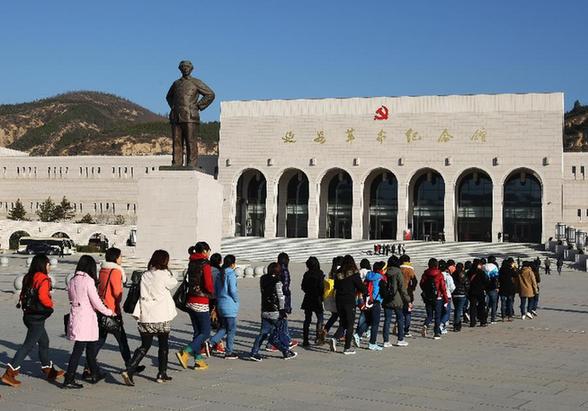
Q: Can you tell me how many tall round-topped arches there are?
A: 7